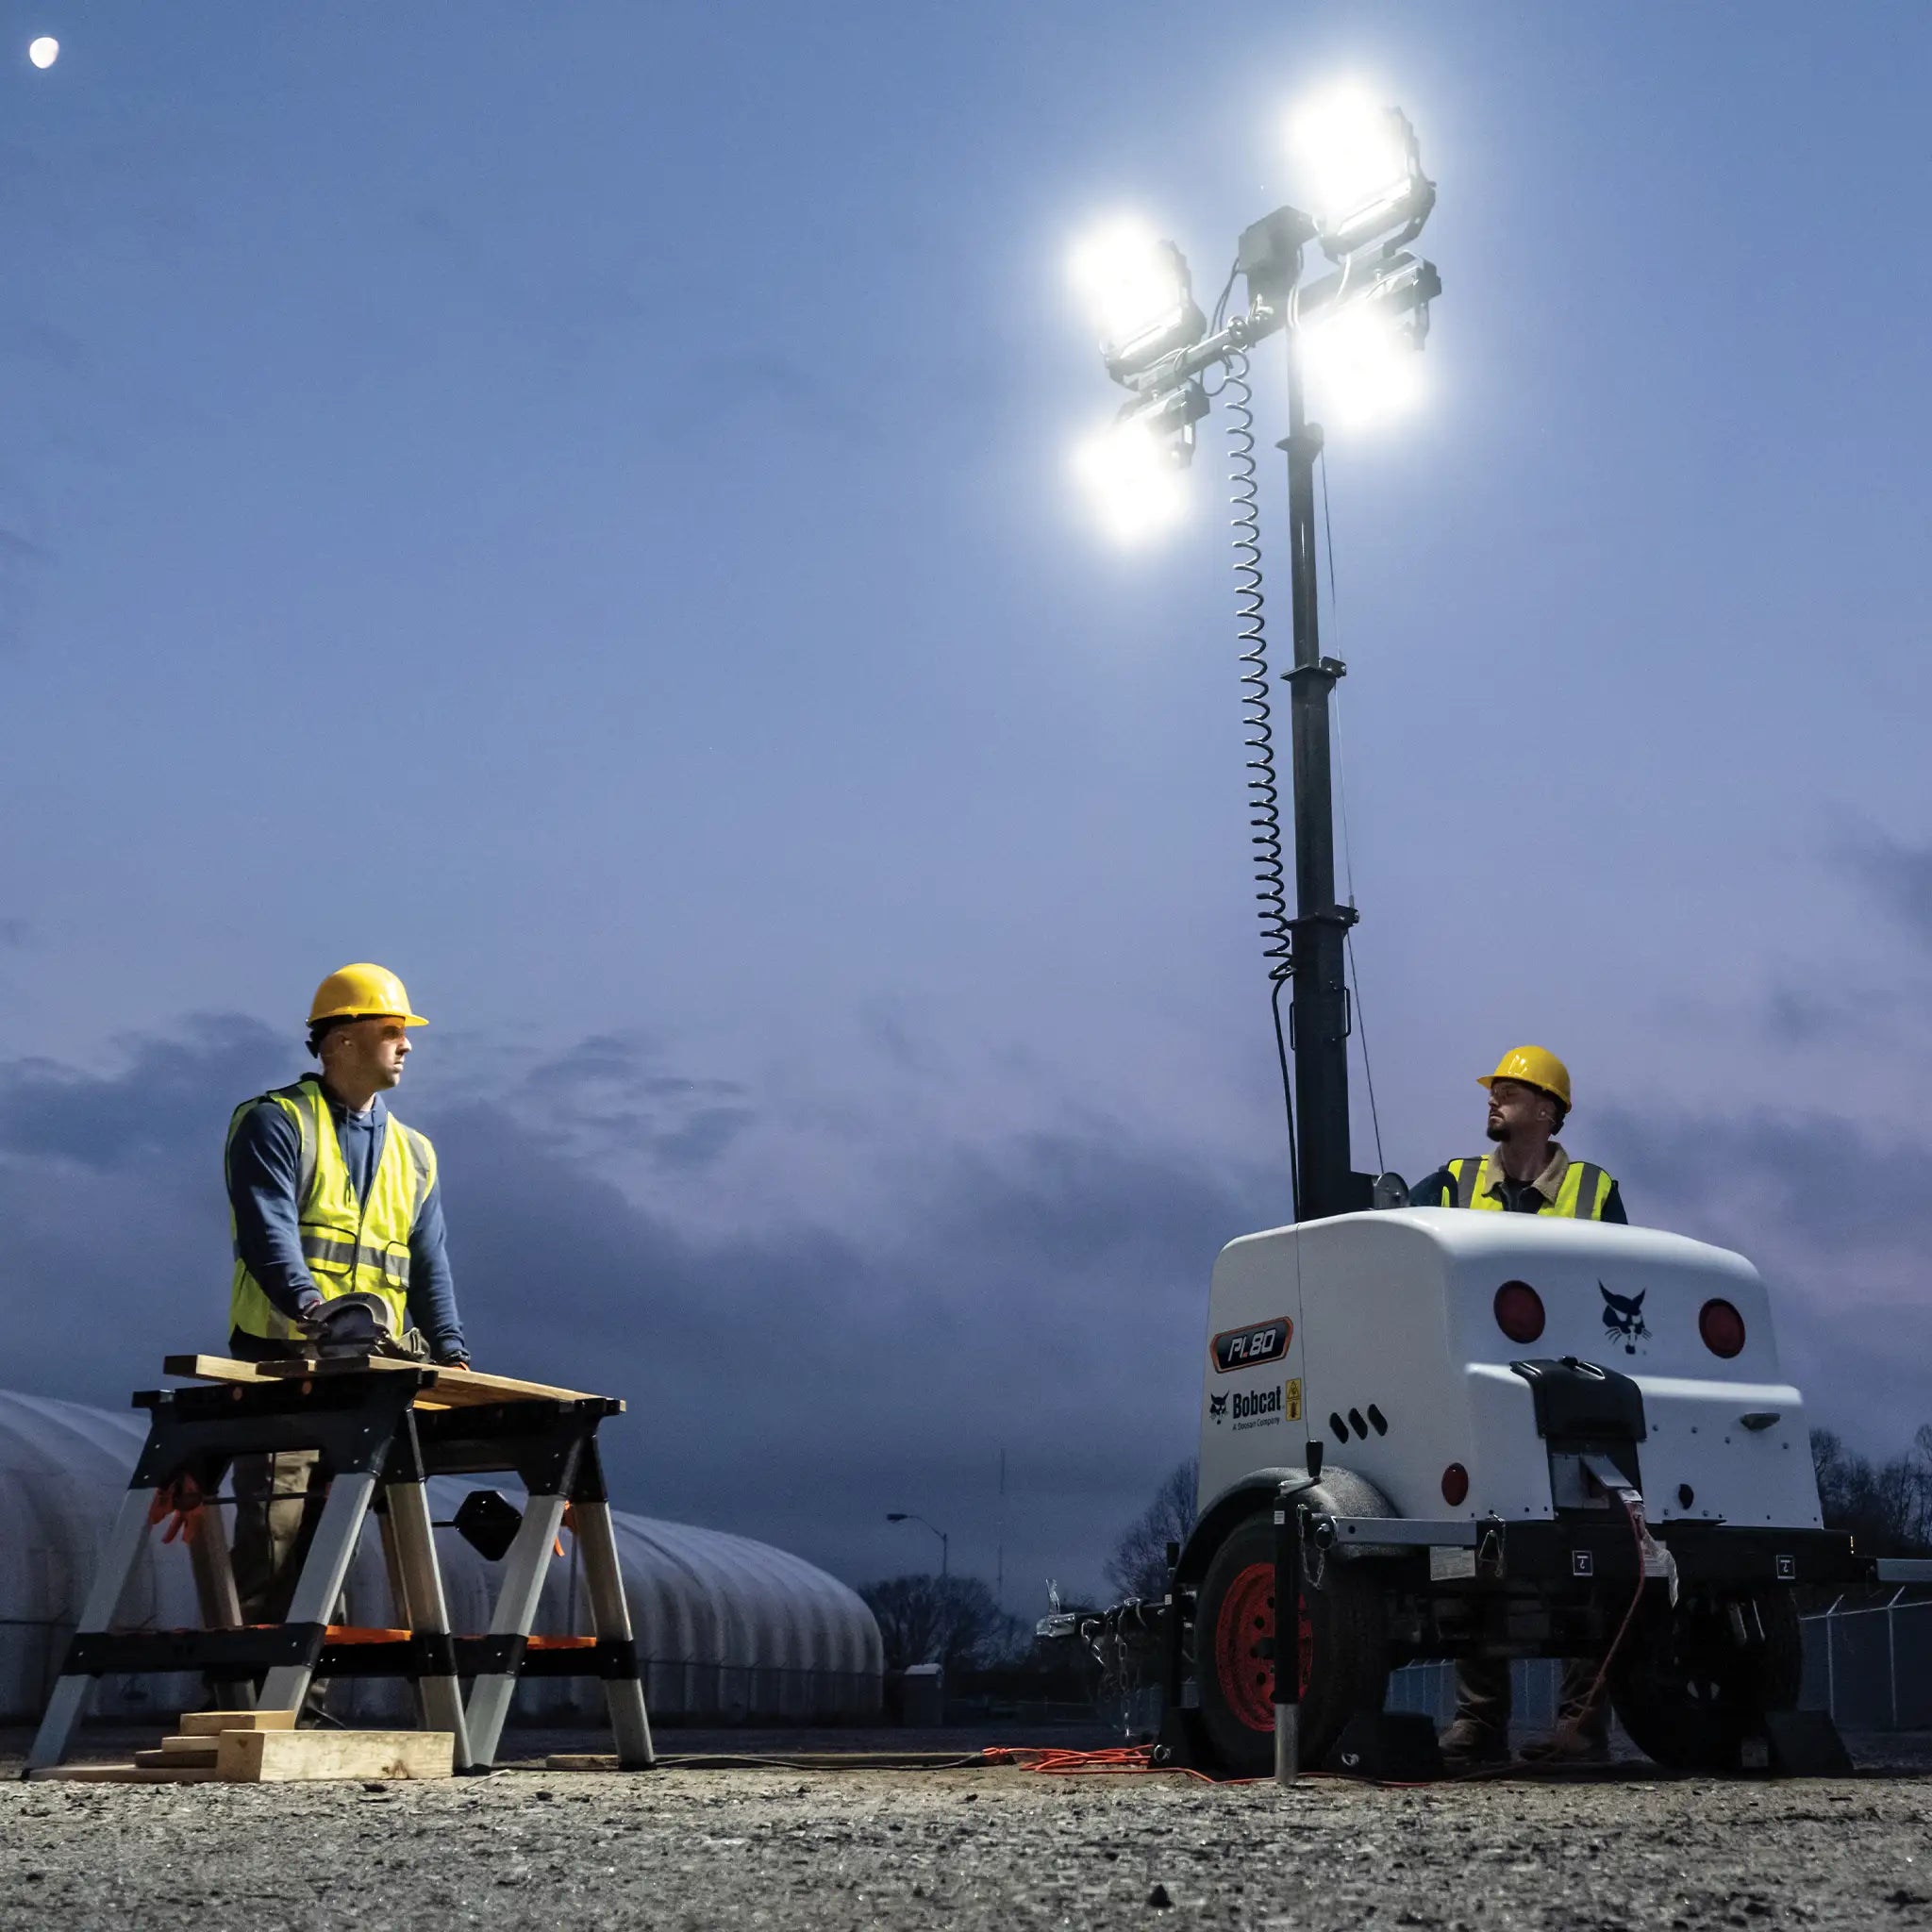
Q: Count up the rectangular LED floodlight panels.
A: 4